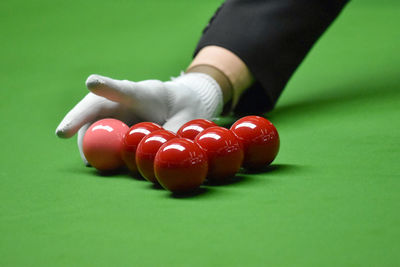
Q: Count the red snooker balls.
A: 6